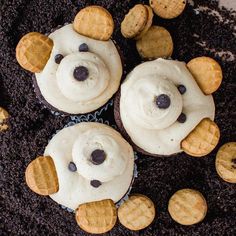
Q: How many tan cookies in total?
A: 13